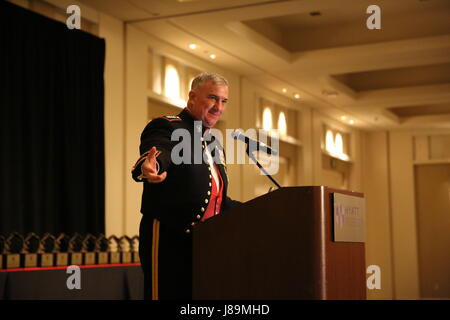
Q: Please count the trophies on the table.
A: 11